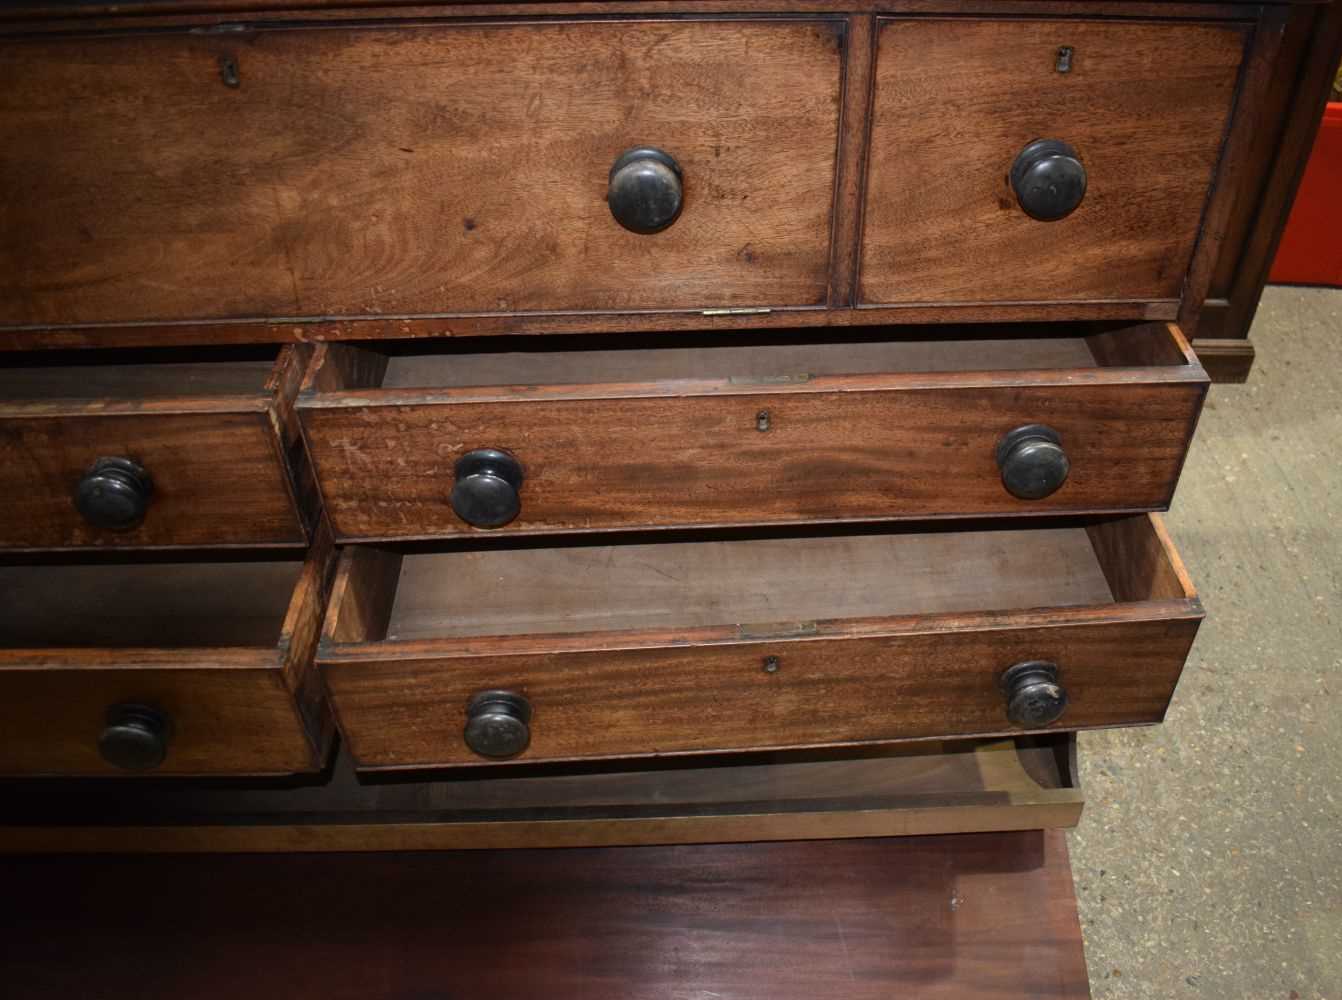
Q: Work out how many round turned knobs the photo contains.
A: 8